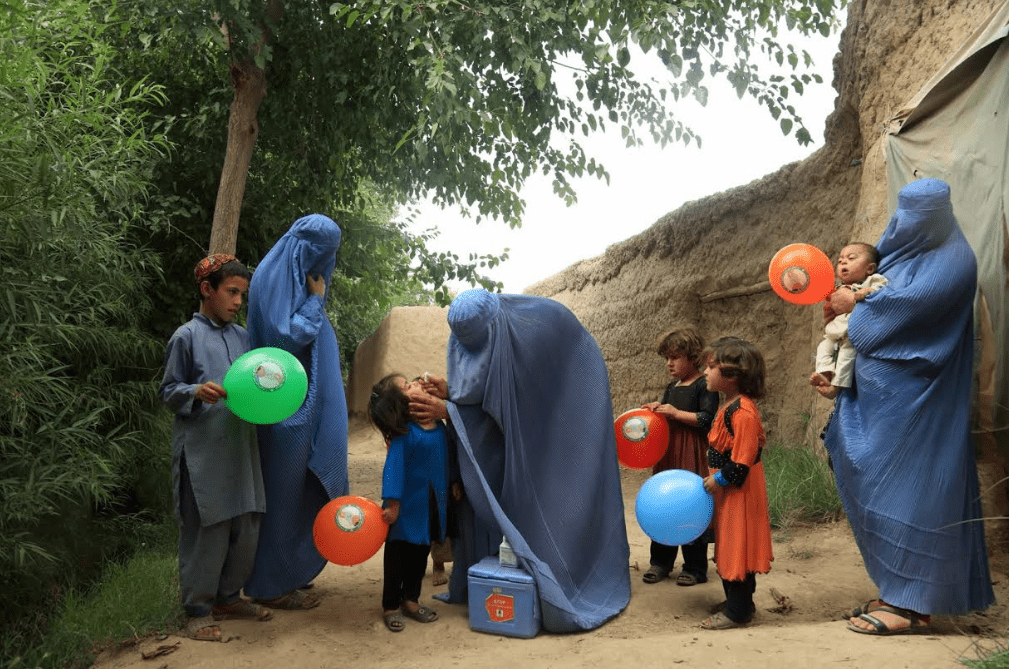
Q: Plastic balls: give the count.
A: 5